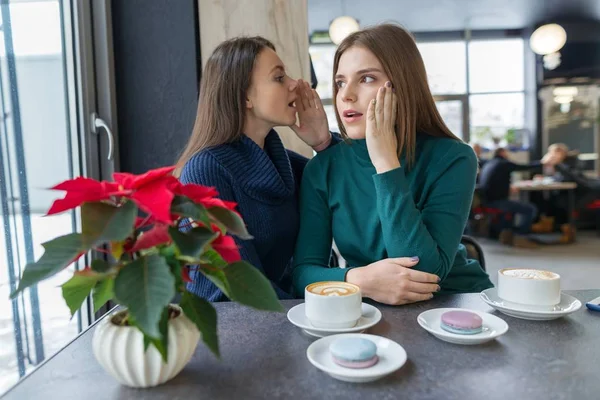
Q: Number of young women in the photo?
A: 2